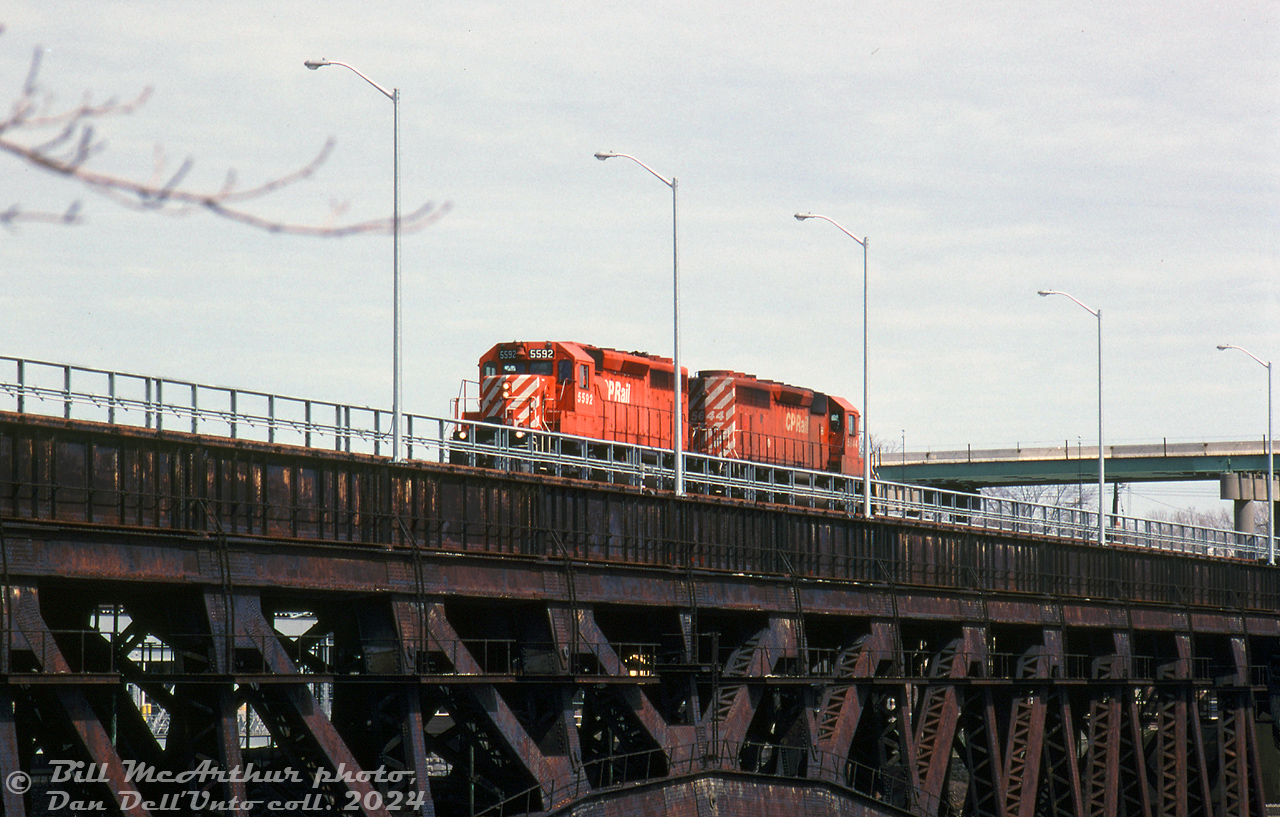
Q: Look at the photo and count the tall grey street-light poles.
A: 5